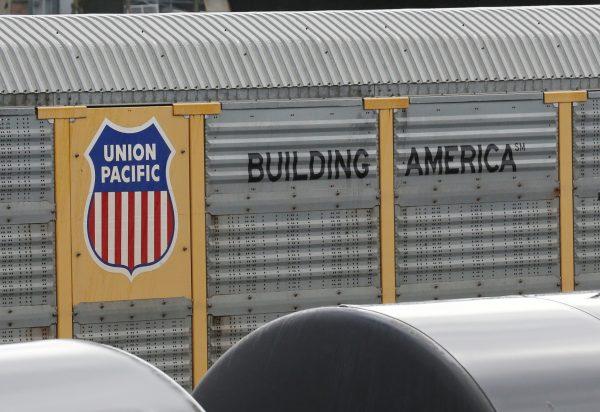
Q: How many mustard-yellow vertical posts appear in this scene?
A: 4